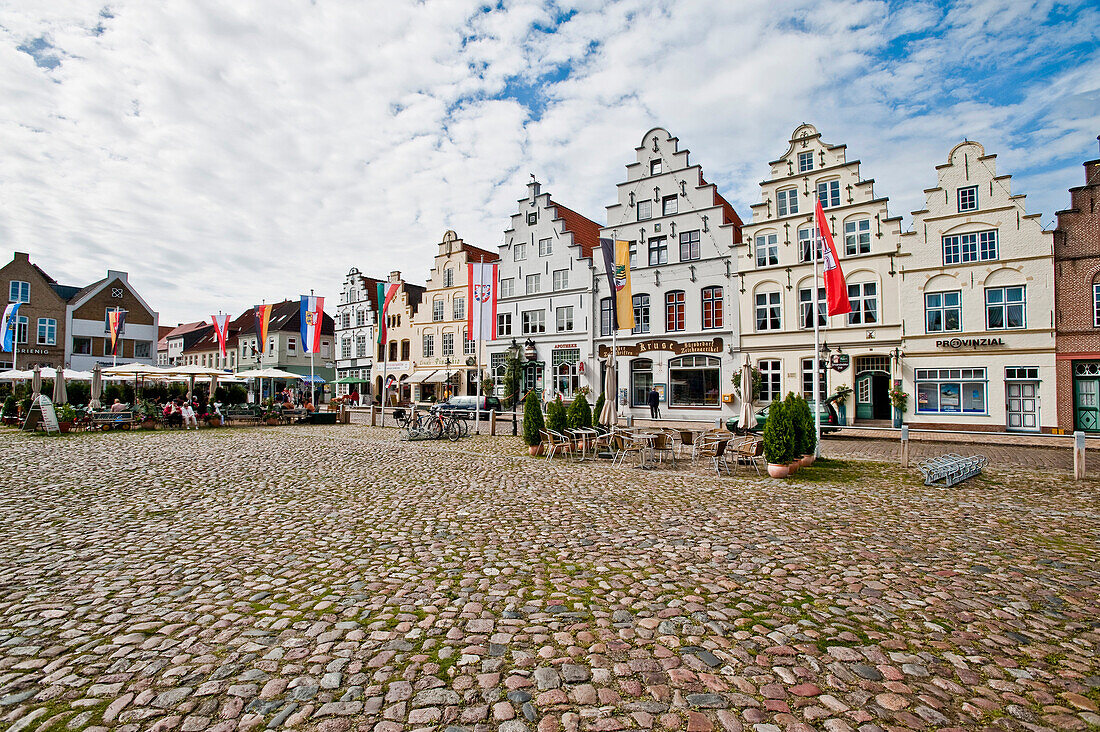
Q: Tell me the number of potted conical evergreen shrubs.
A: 7